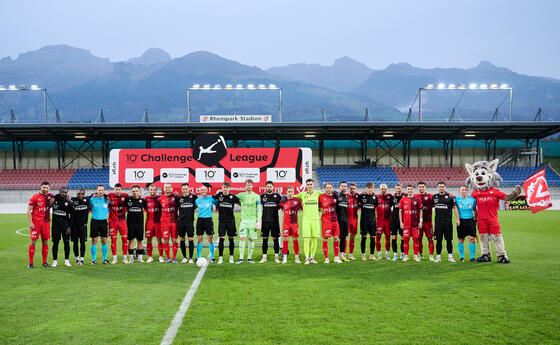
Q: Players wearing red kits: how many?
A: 10